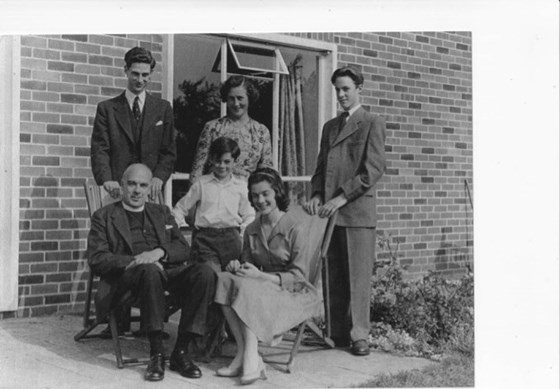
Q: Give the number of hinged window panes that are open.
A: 1